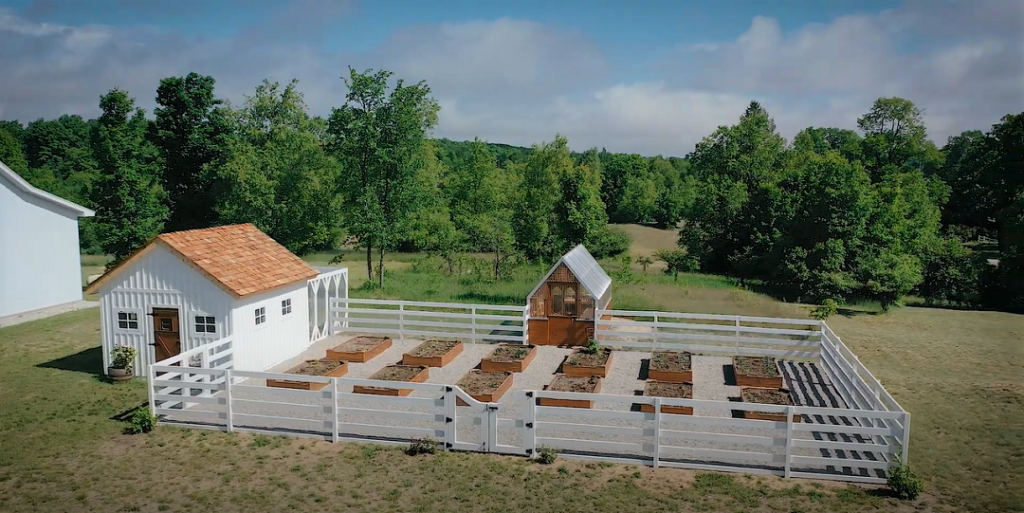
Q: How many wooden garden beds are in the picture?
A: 12